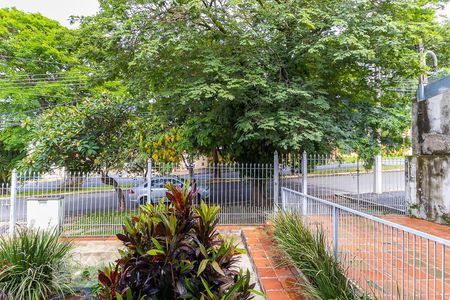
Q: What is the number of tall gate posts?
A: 4